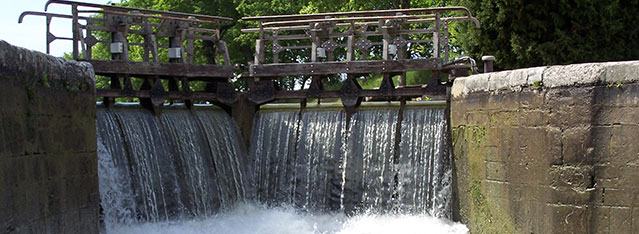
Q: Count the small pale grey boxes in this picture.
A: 4